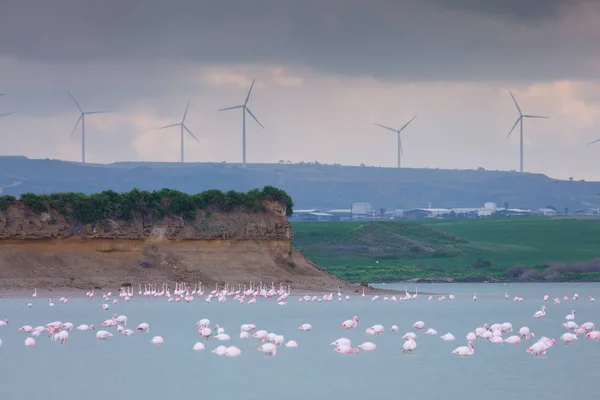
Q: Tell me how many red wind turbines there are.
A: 0